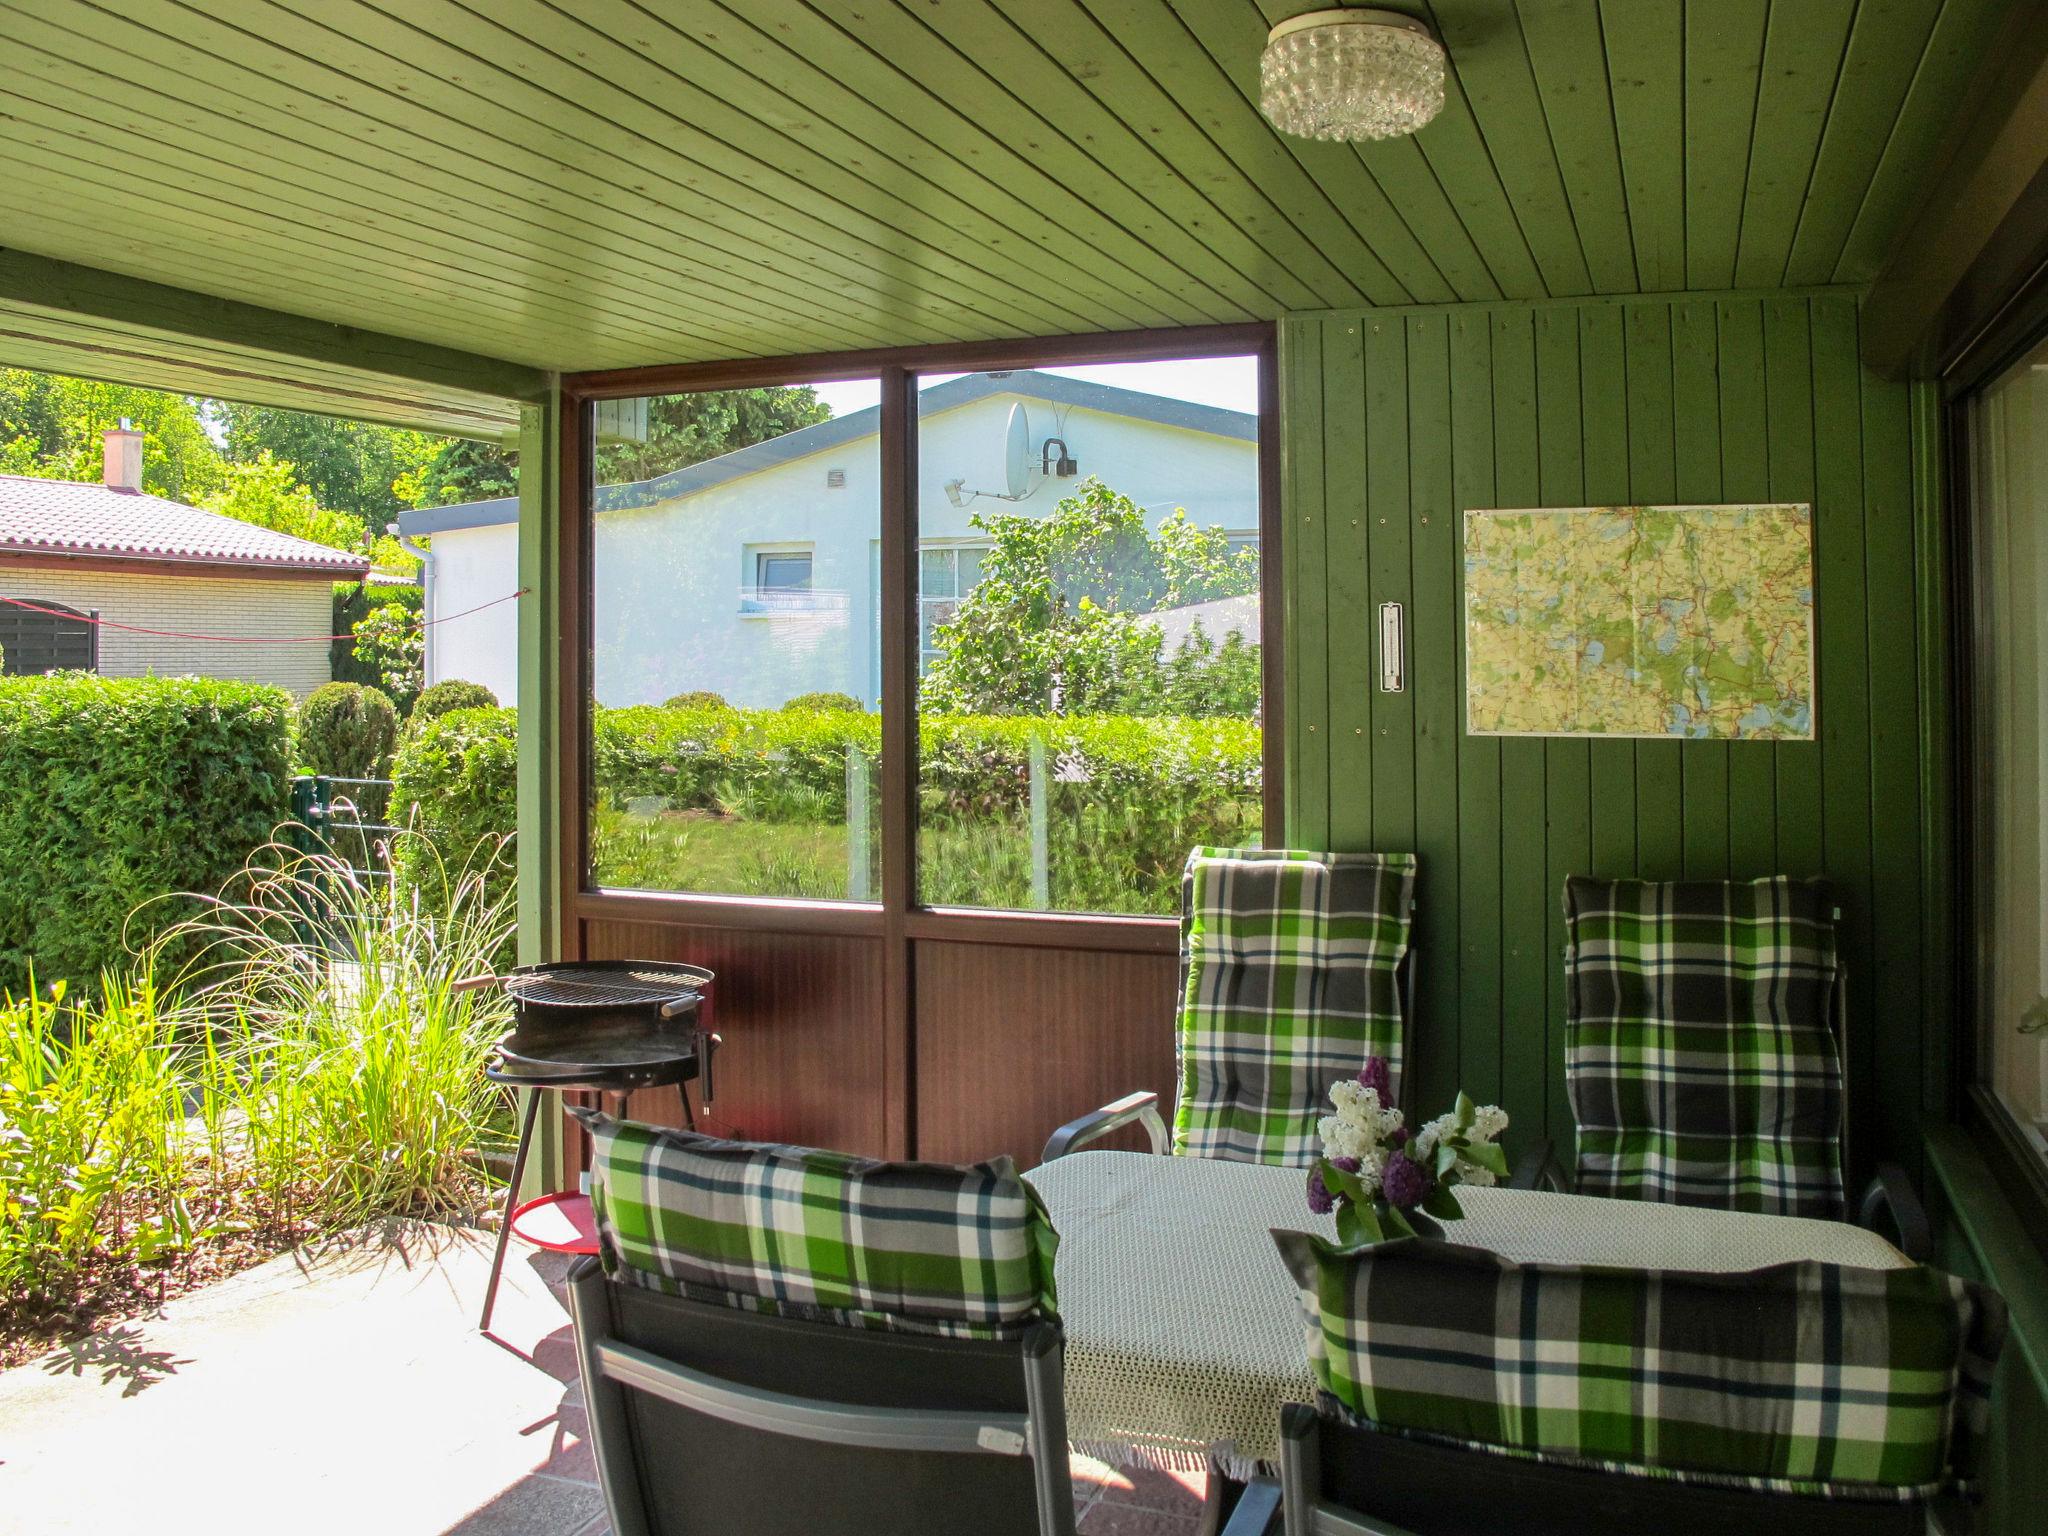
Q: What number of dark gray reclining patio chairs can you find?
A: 4